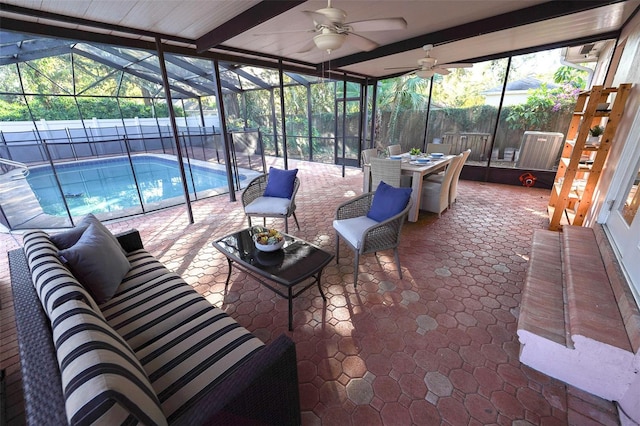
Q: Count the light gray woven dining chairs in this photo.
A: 6